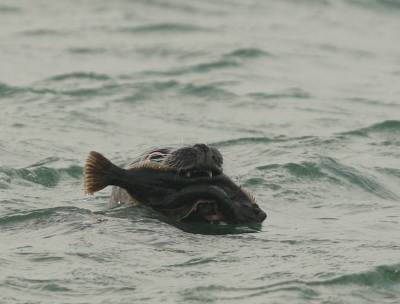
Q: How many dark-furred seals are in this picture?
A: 1